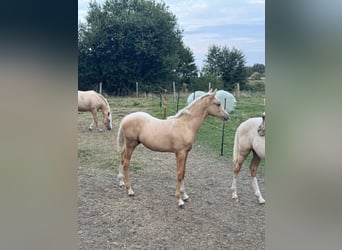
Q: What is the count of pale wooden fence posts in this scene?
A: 5